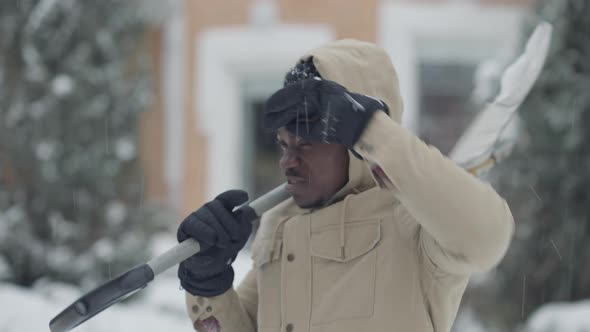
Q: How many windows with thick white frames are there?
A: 2